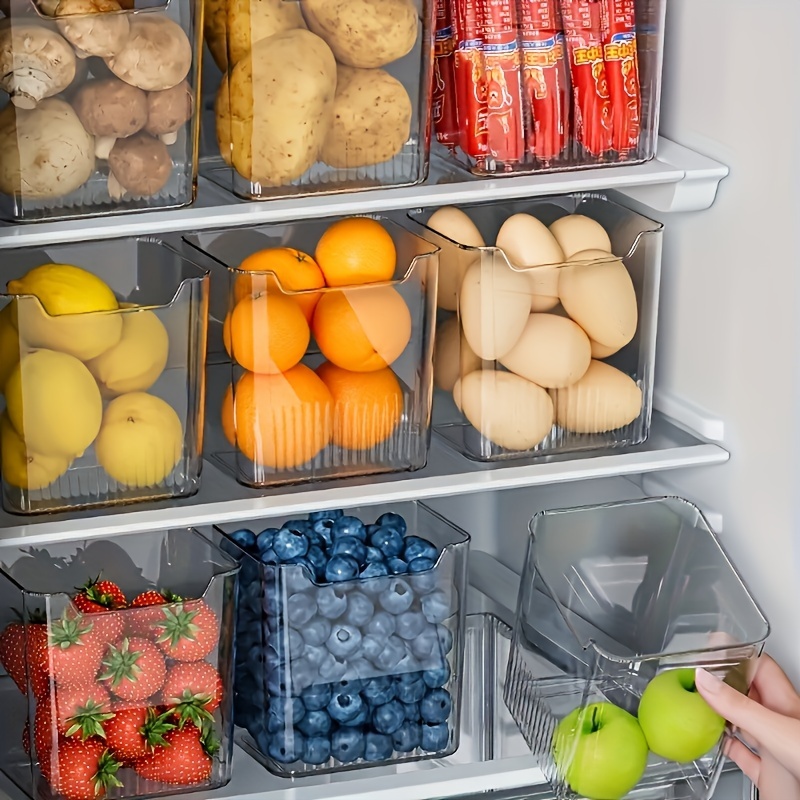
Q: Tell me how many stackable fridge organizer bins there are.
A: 9